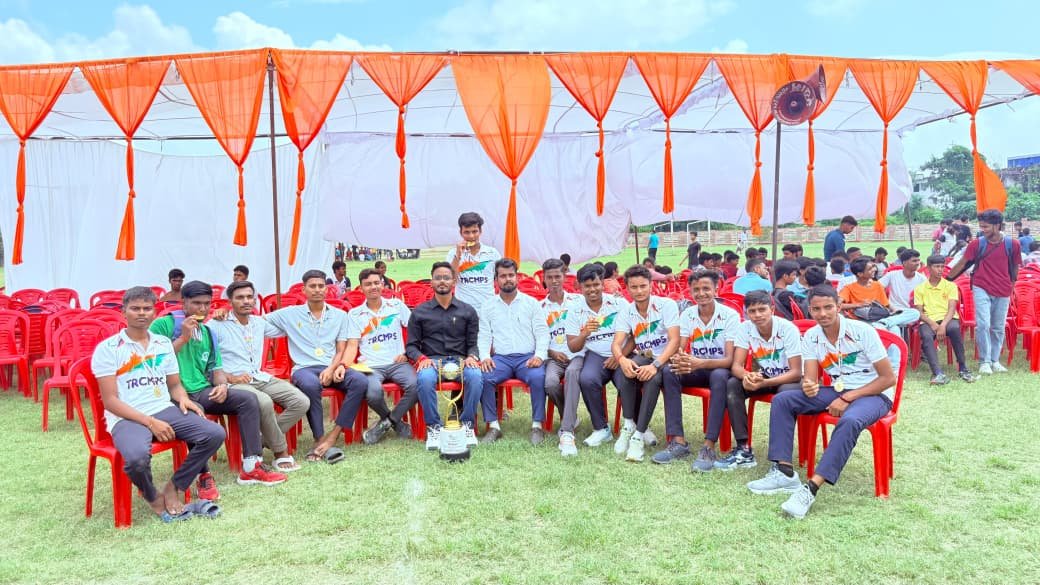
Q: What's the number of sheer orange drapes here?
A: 13